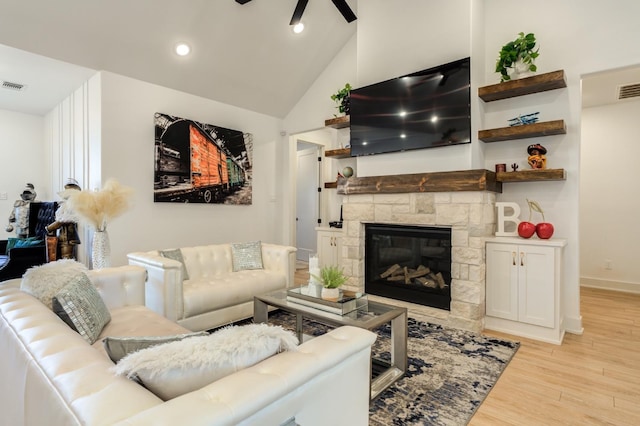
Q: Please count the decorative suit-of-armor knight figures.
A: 2